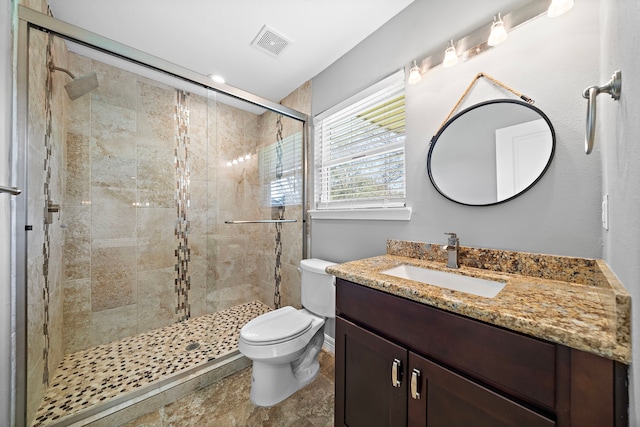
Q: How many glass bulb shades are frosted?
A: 4